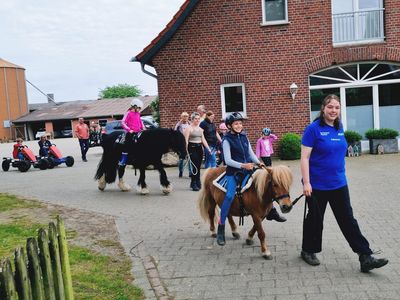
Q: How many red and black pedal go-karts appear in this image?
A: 2